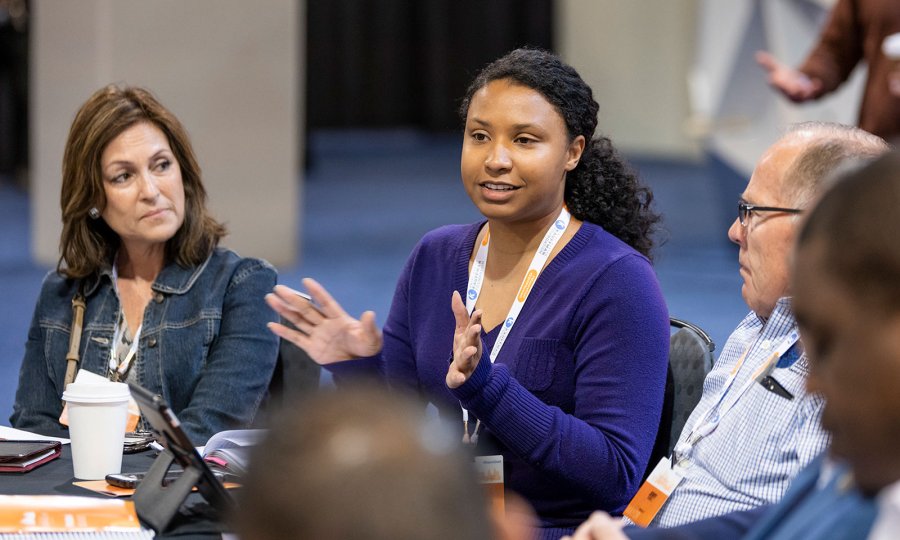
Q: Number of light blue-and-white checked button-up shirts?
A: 1